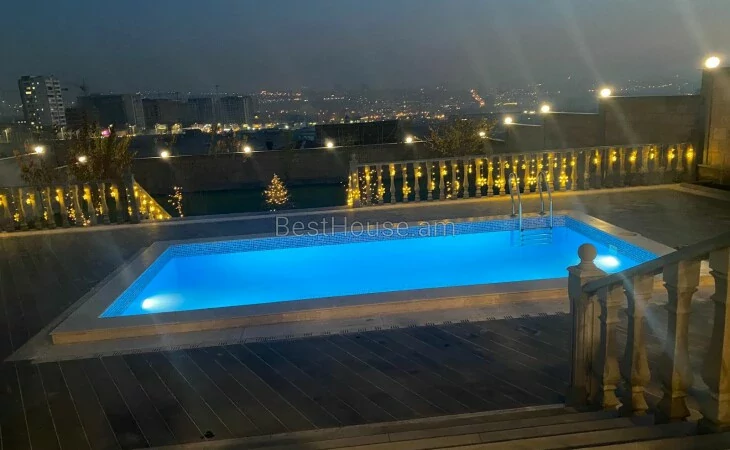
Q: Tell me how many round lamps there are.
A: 11